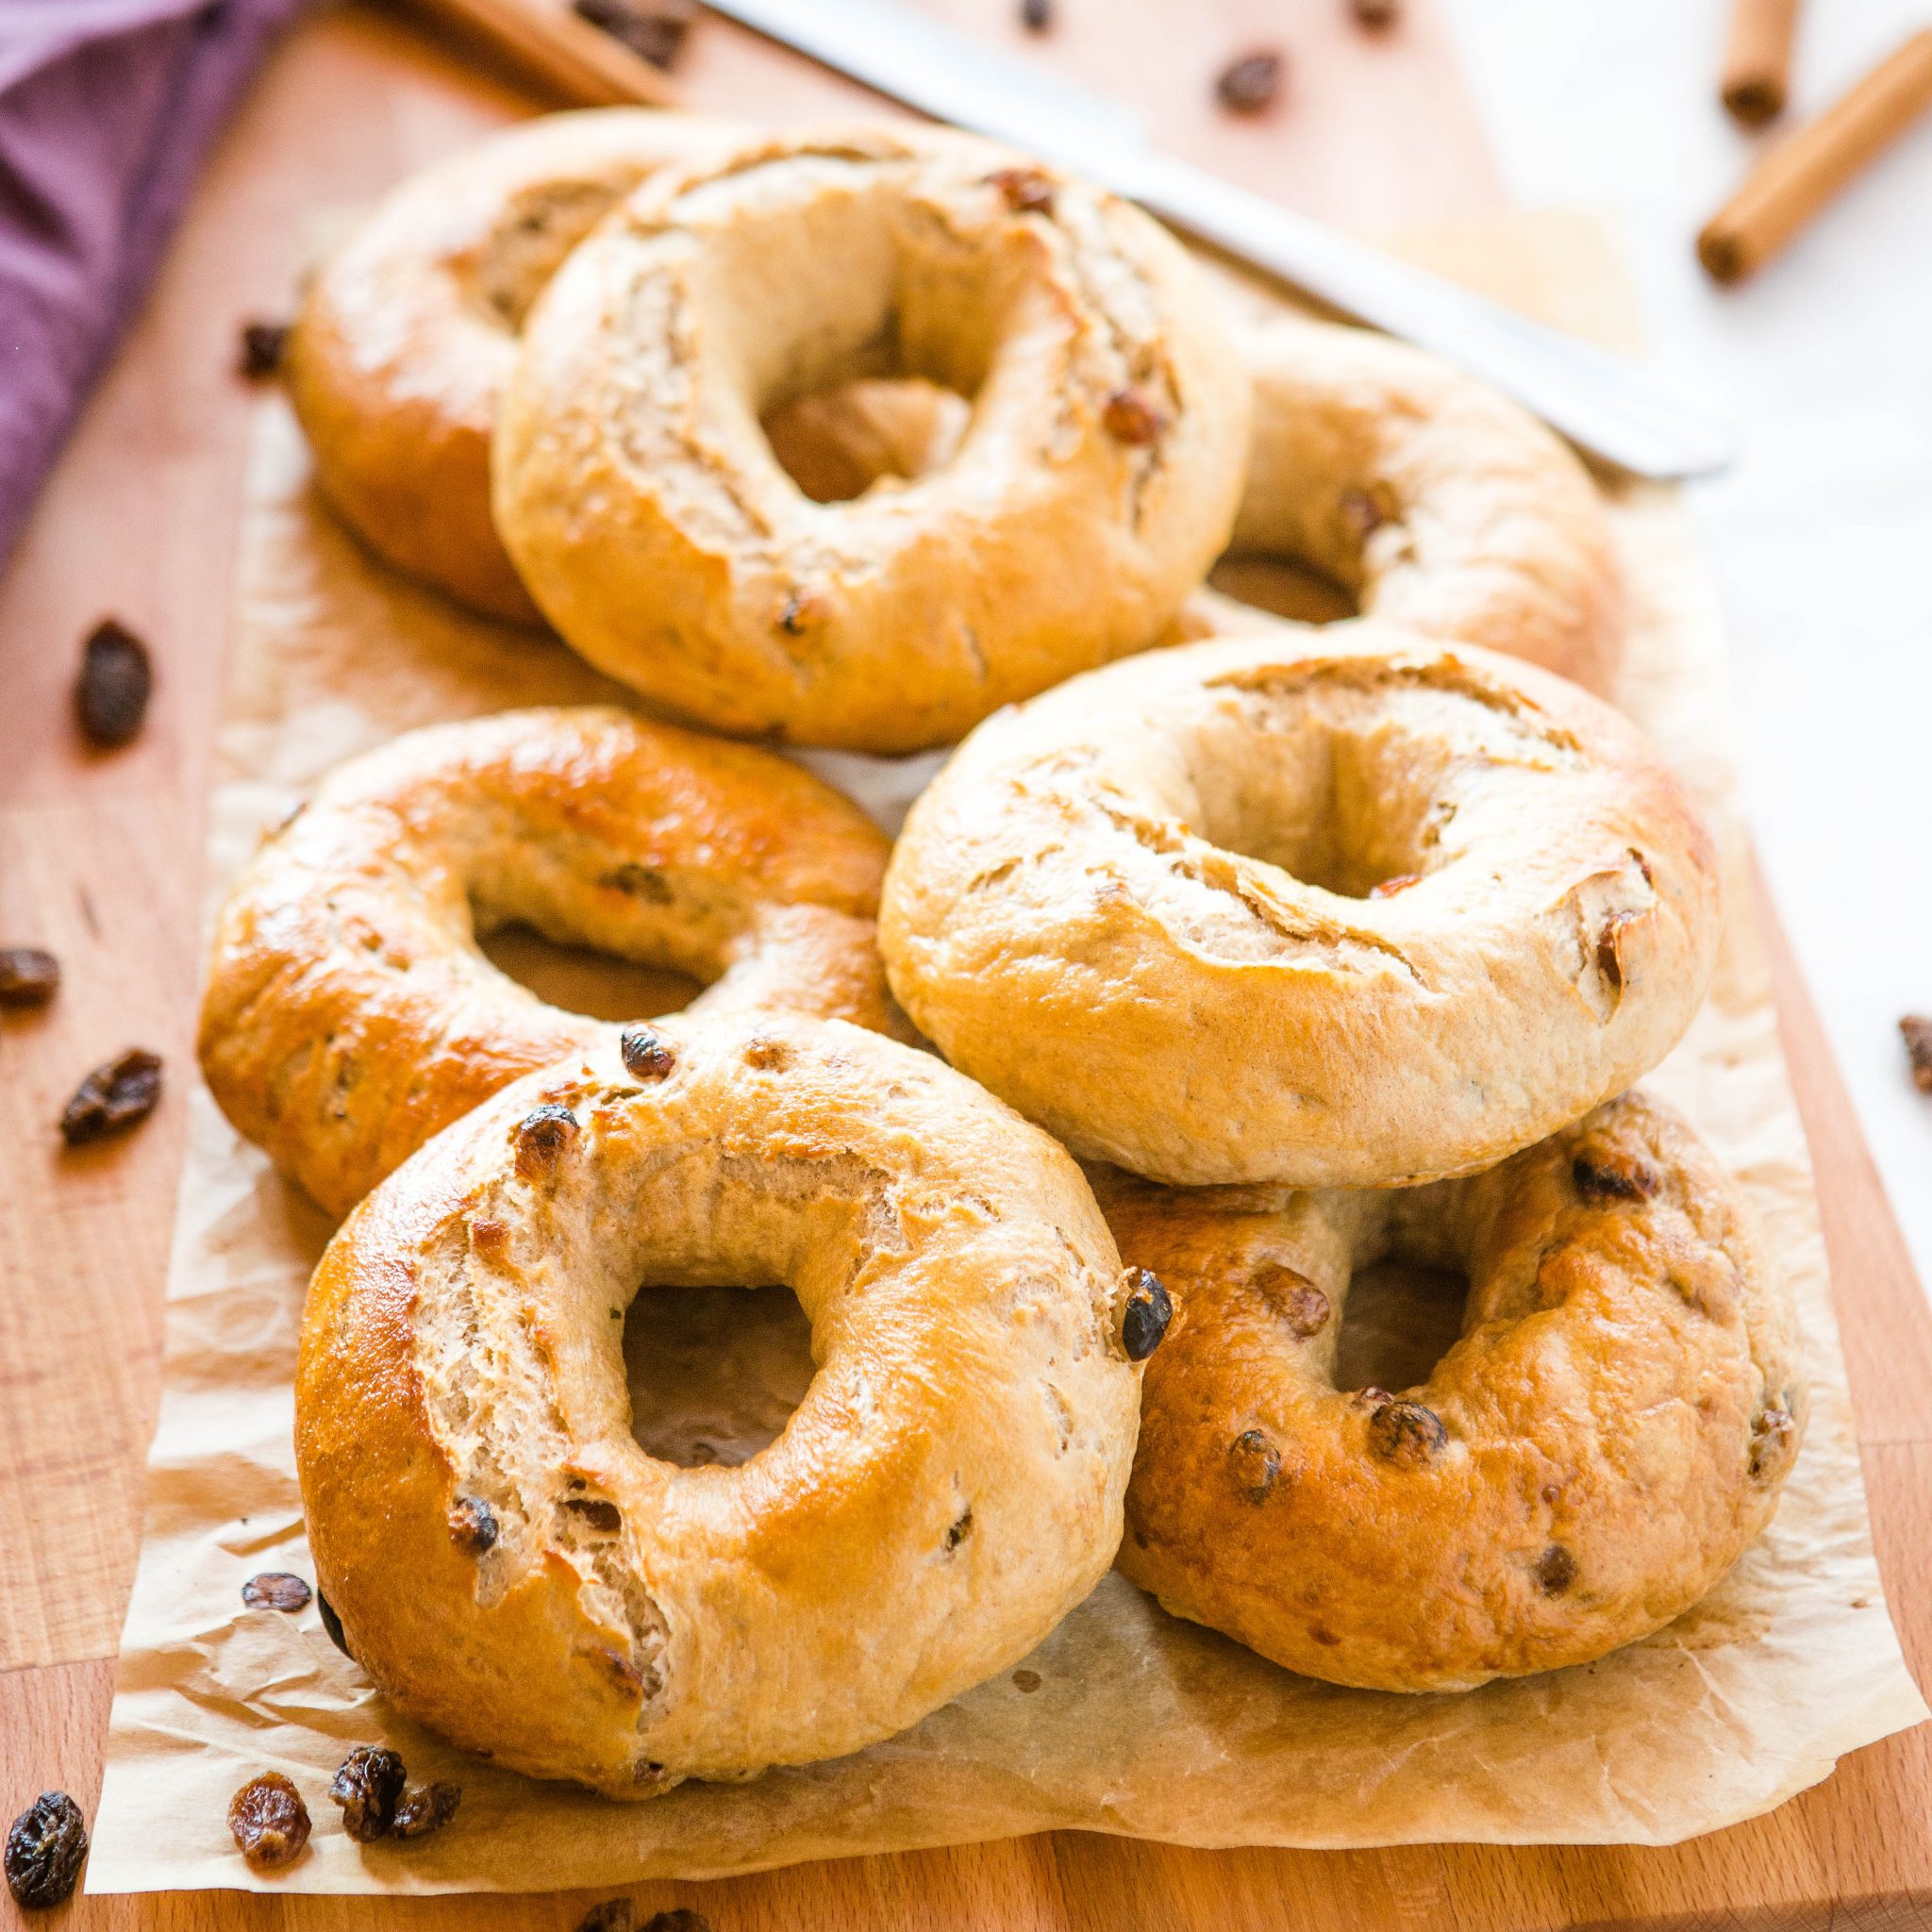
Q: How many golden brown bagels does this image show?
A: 7